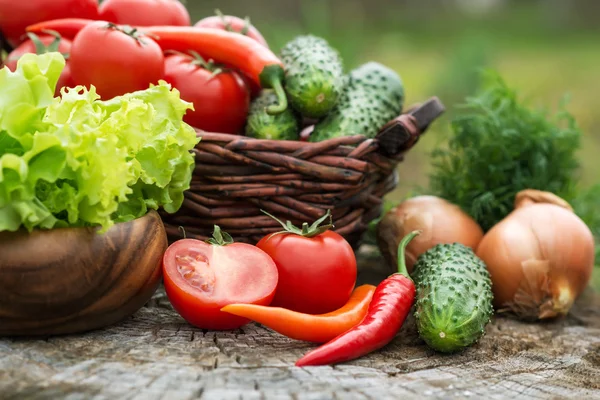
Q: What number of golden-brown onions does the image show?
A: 2